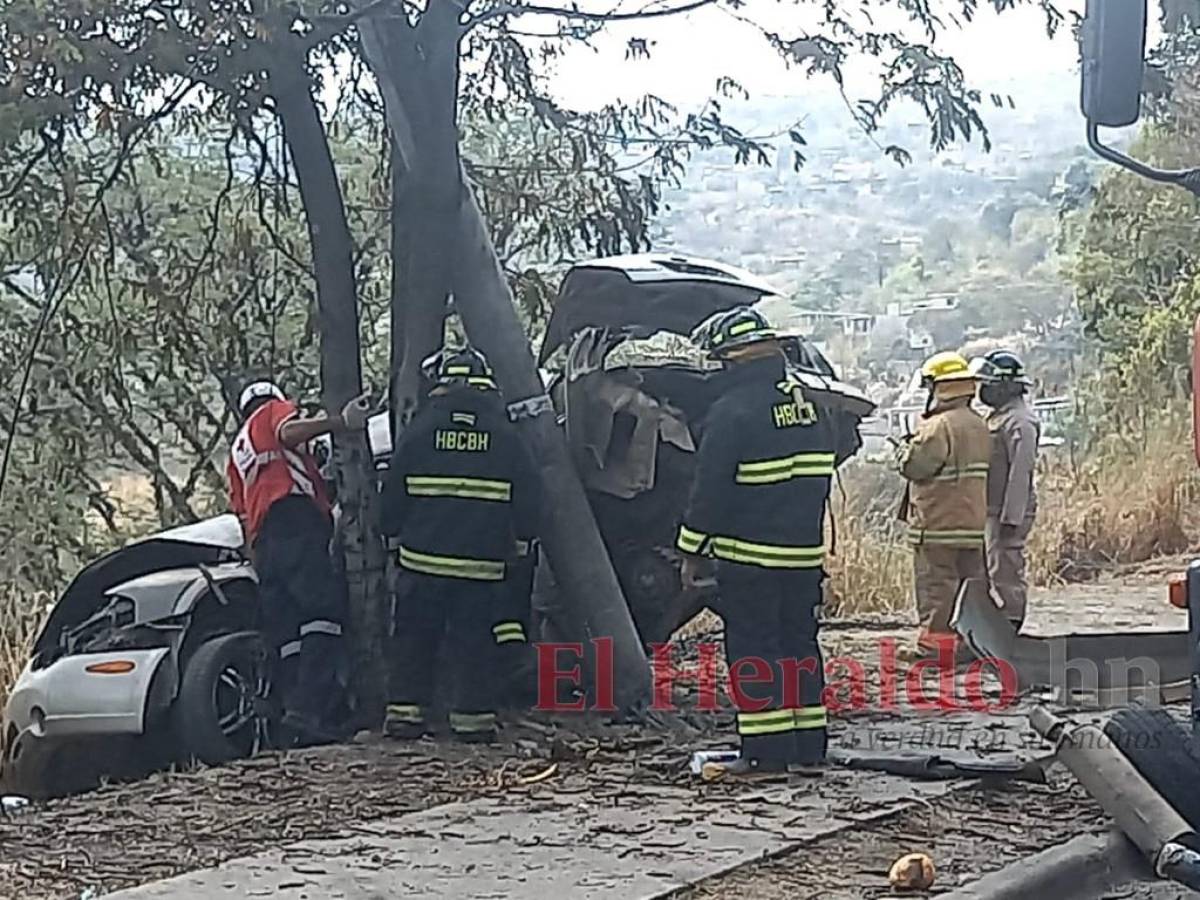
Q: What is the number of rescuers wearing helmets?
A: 5